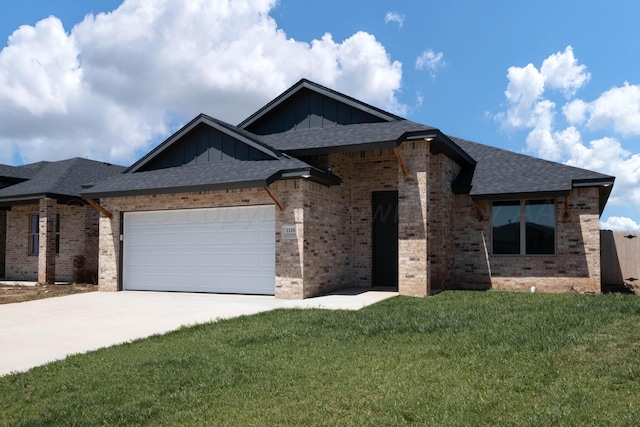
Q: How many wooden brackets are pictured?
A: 5